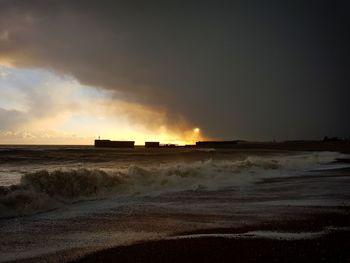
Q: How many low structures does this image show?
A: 3